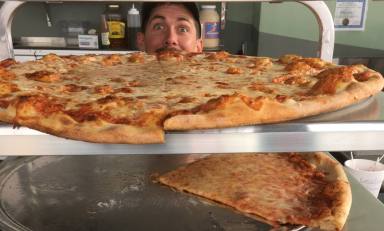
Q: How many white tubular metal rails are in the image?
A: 2